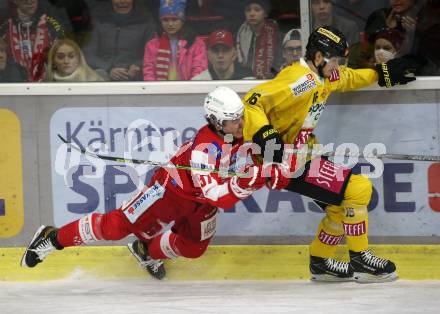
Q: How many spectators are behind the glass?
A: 11